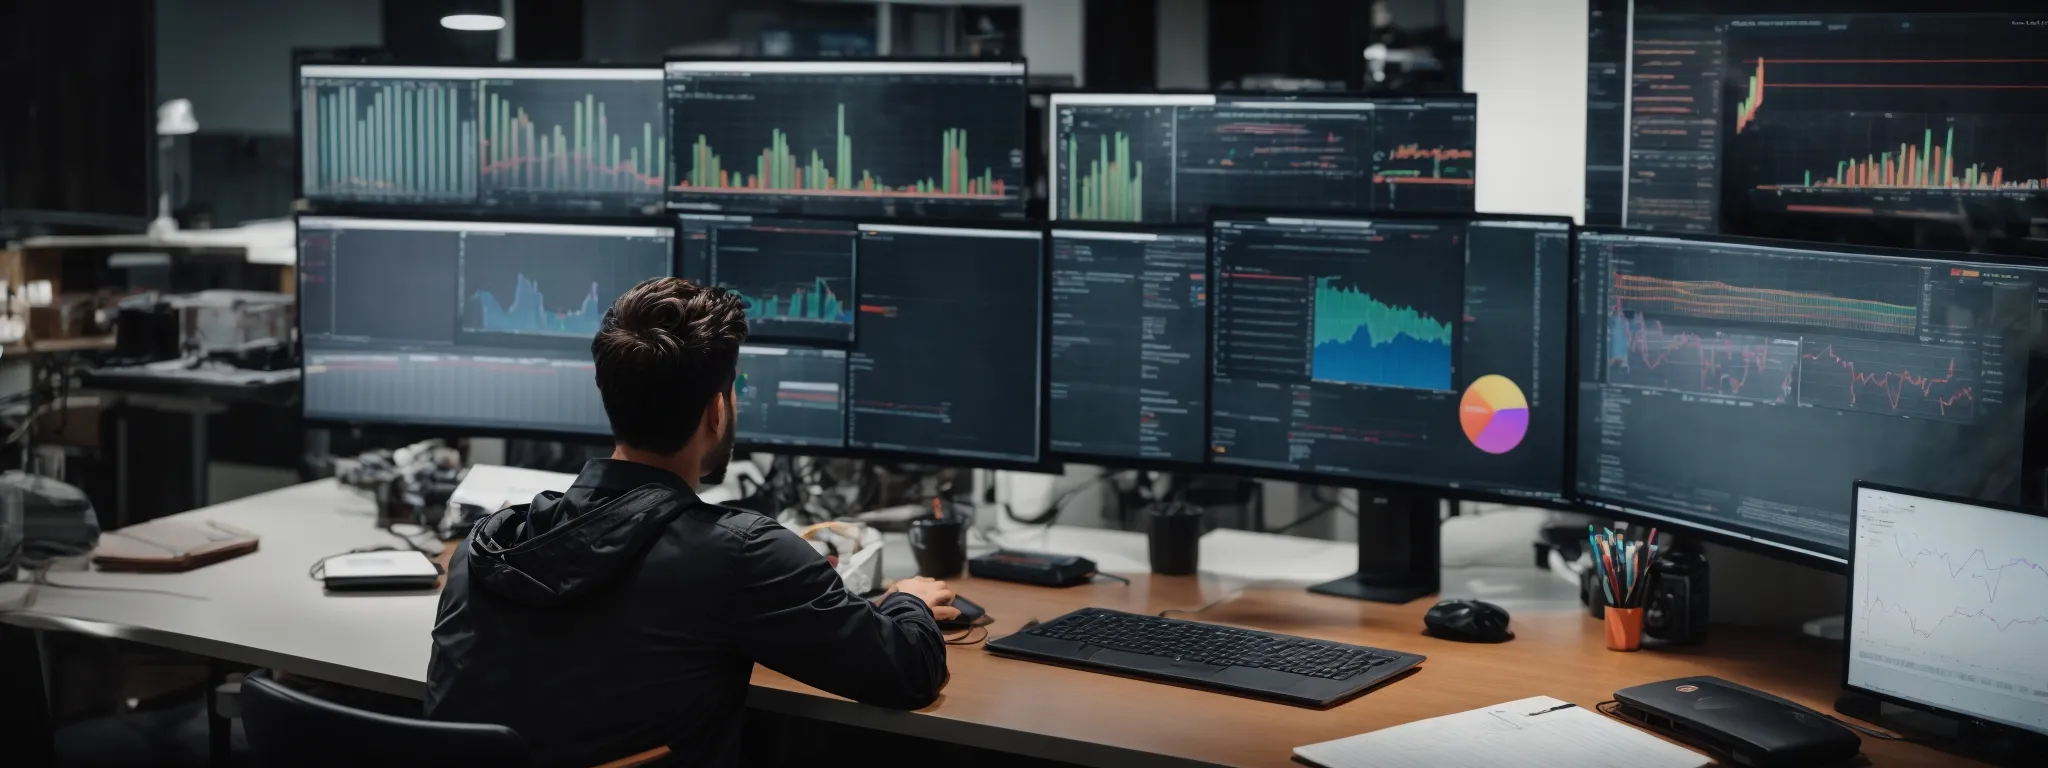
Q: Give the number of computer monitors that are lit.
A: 10